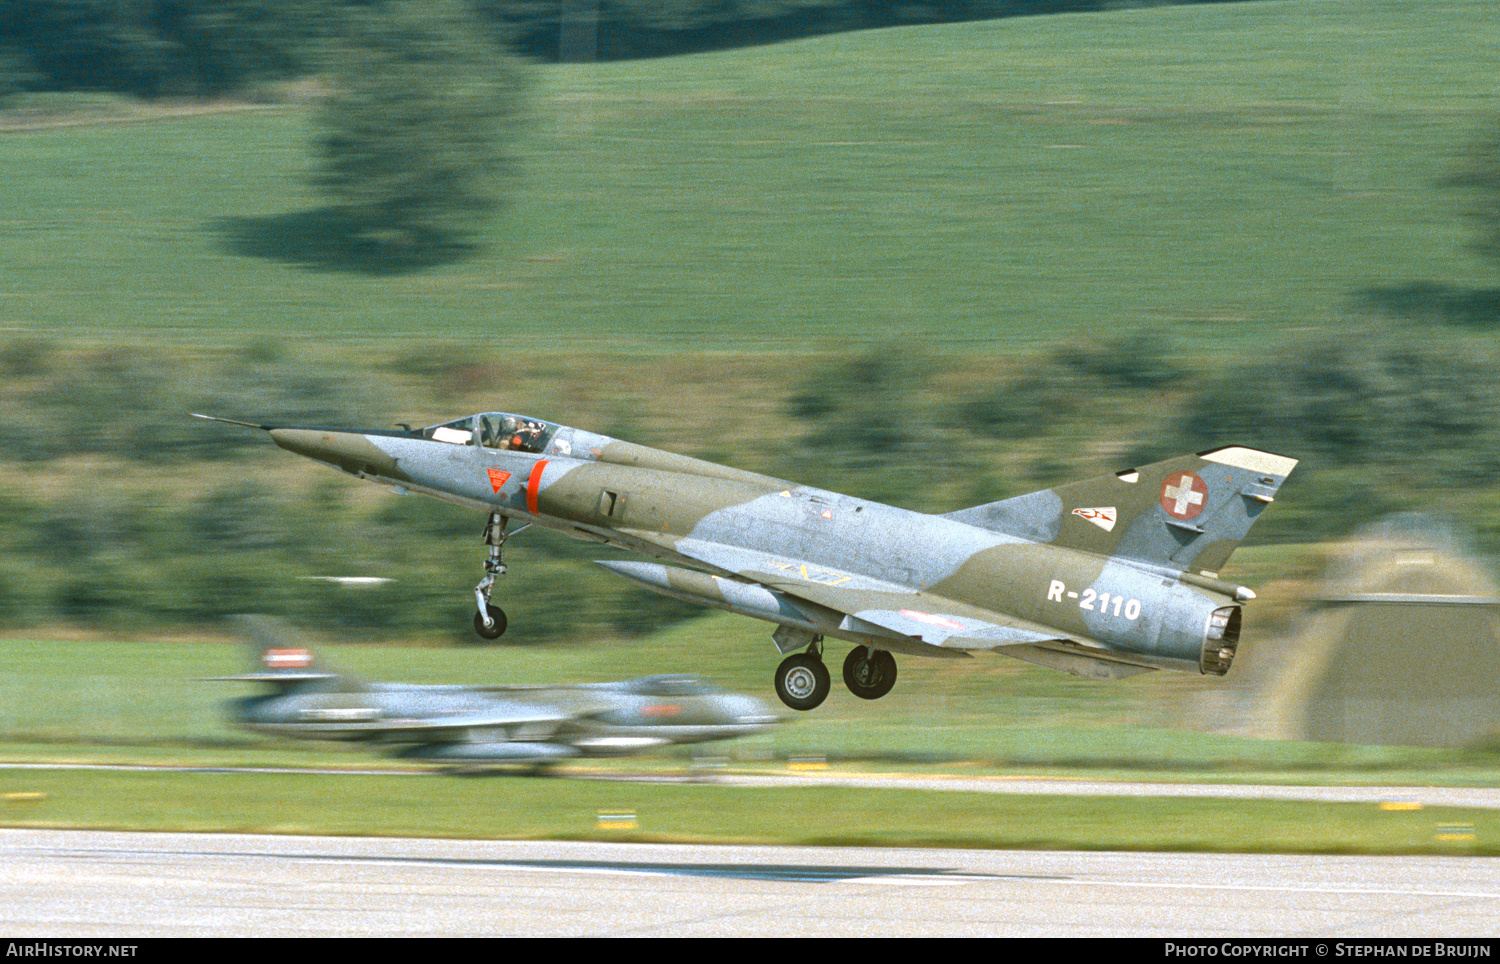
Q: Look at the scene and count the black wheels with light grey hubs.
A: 2